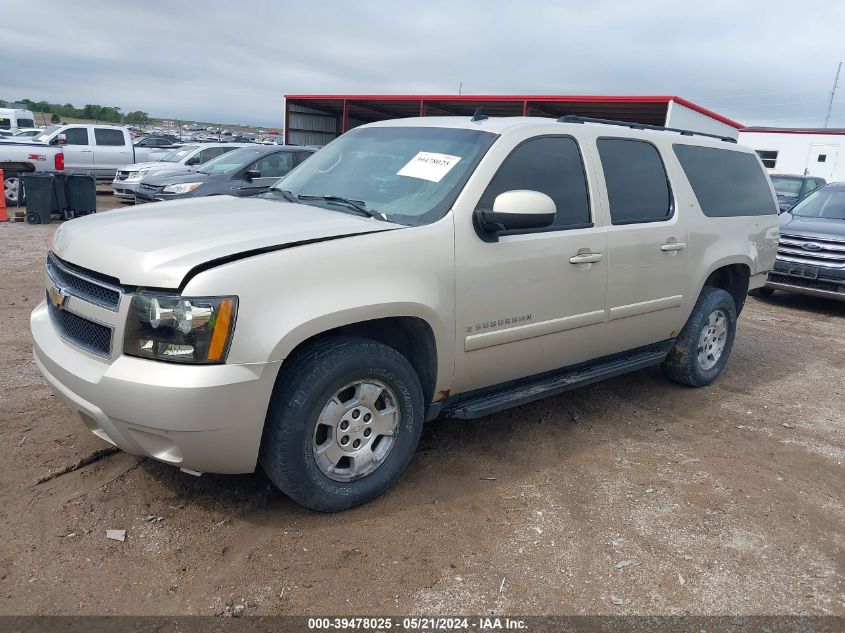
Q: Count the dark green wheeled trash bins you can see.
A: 3